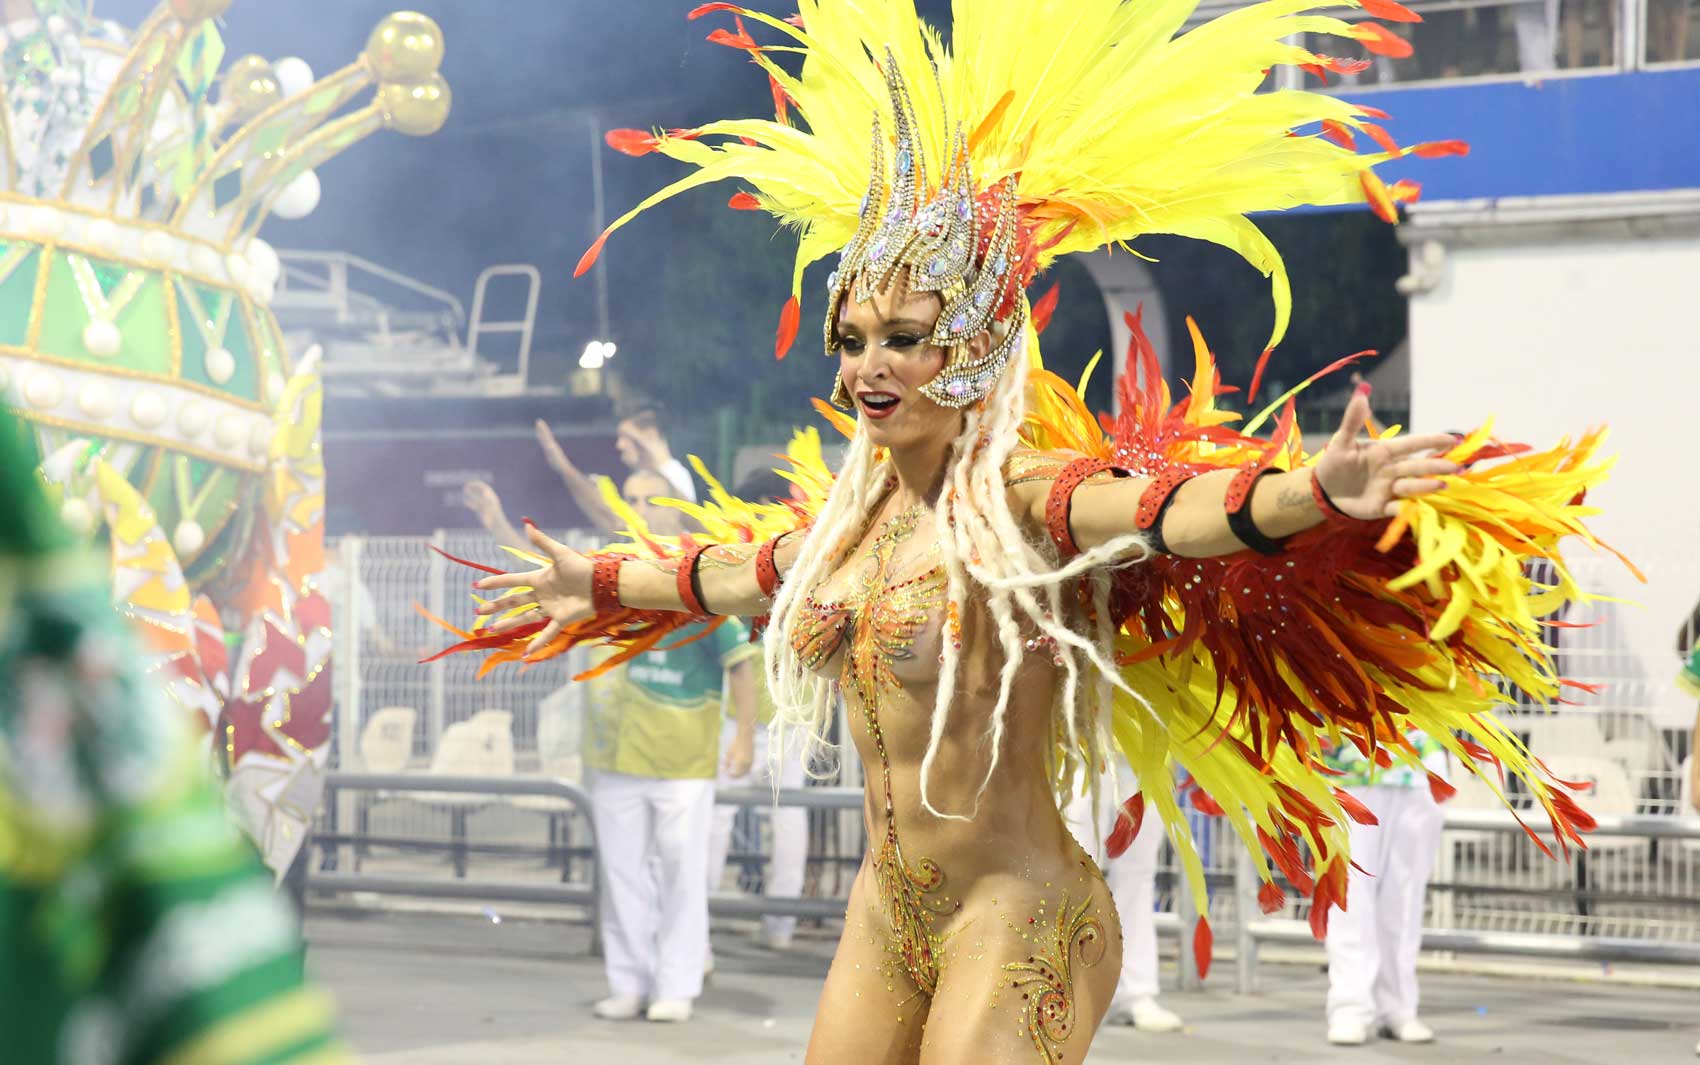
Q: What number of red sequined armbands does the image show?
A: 7